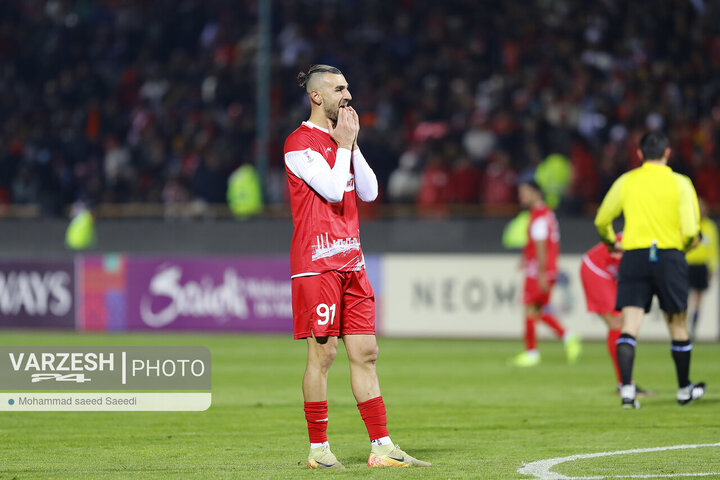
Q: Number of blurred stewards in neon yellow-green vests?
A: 4